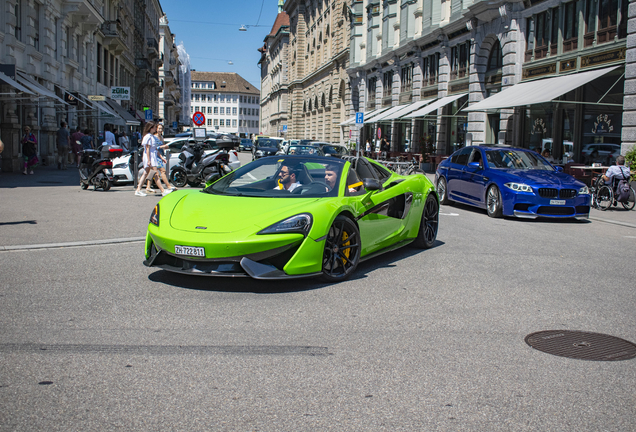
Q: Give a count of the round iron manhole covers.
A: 1